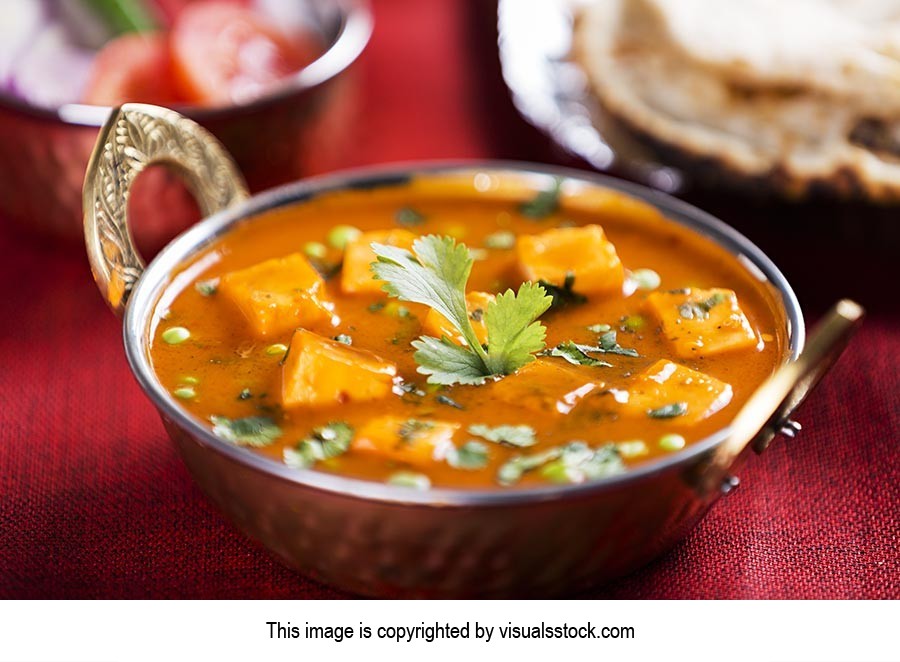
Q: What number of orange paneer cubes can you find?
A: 9